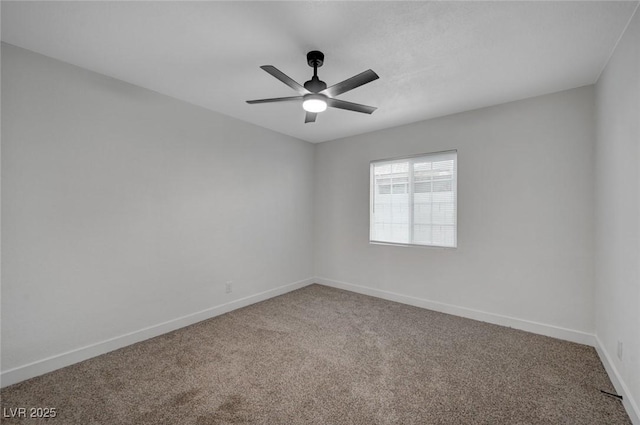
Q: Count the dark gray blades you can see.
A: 5